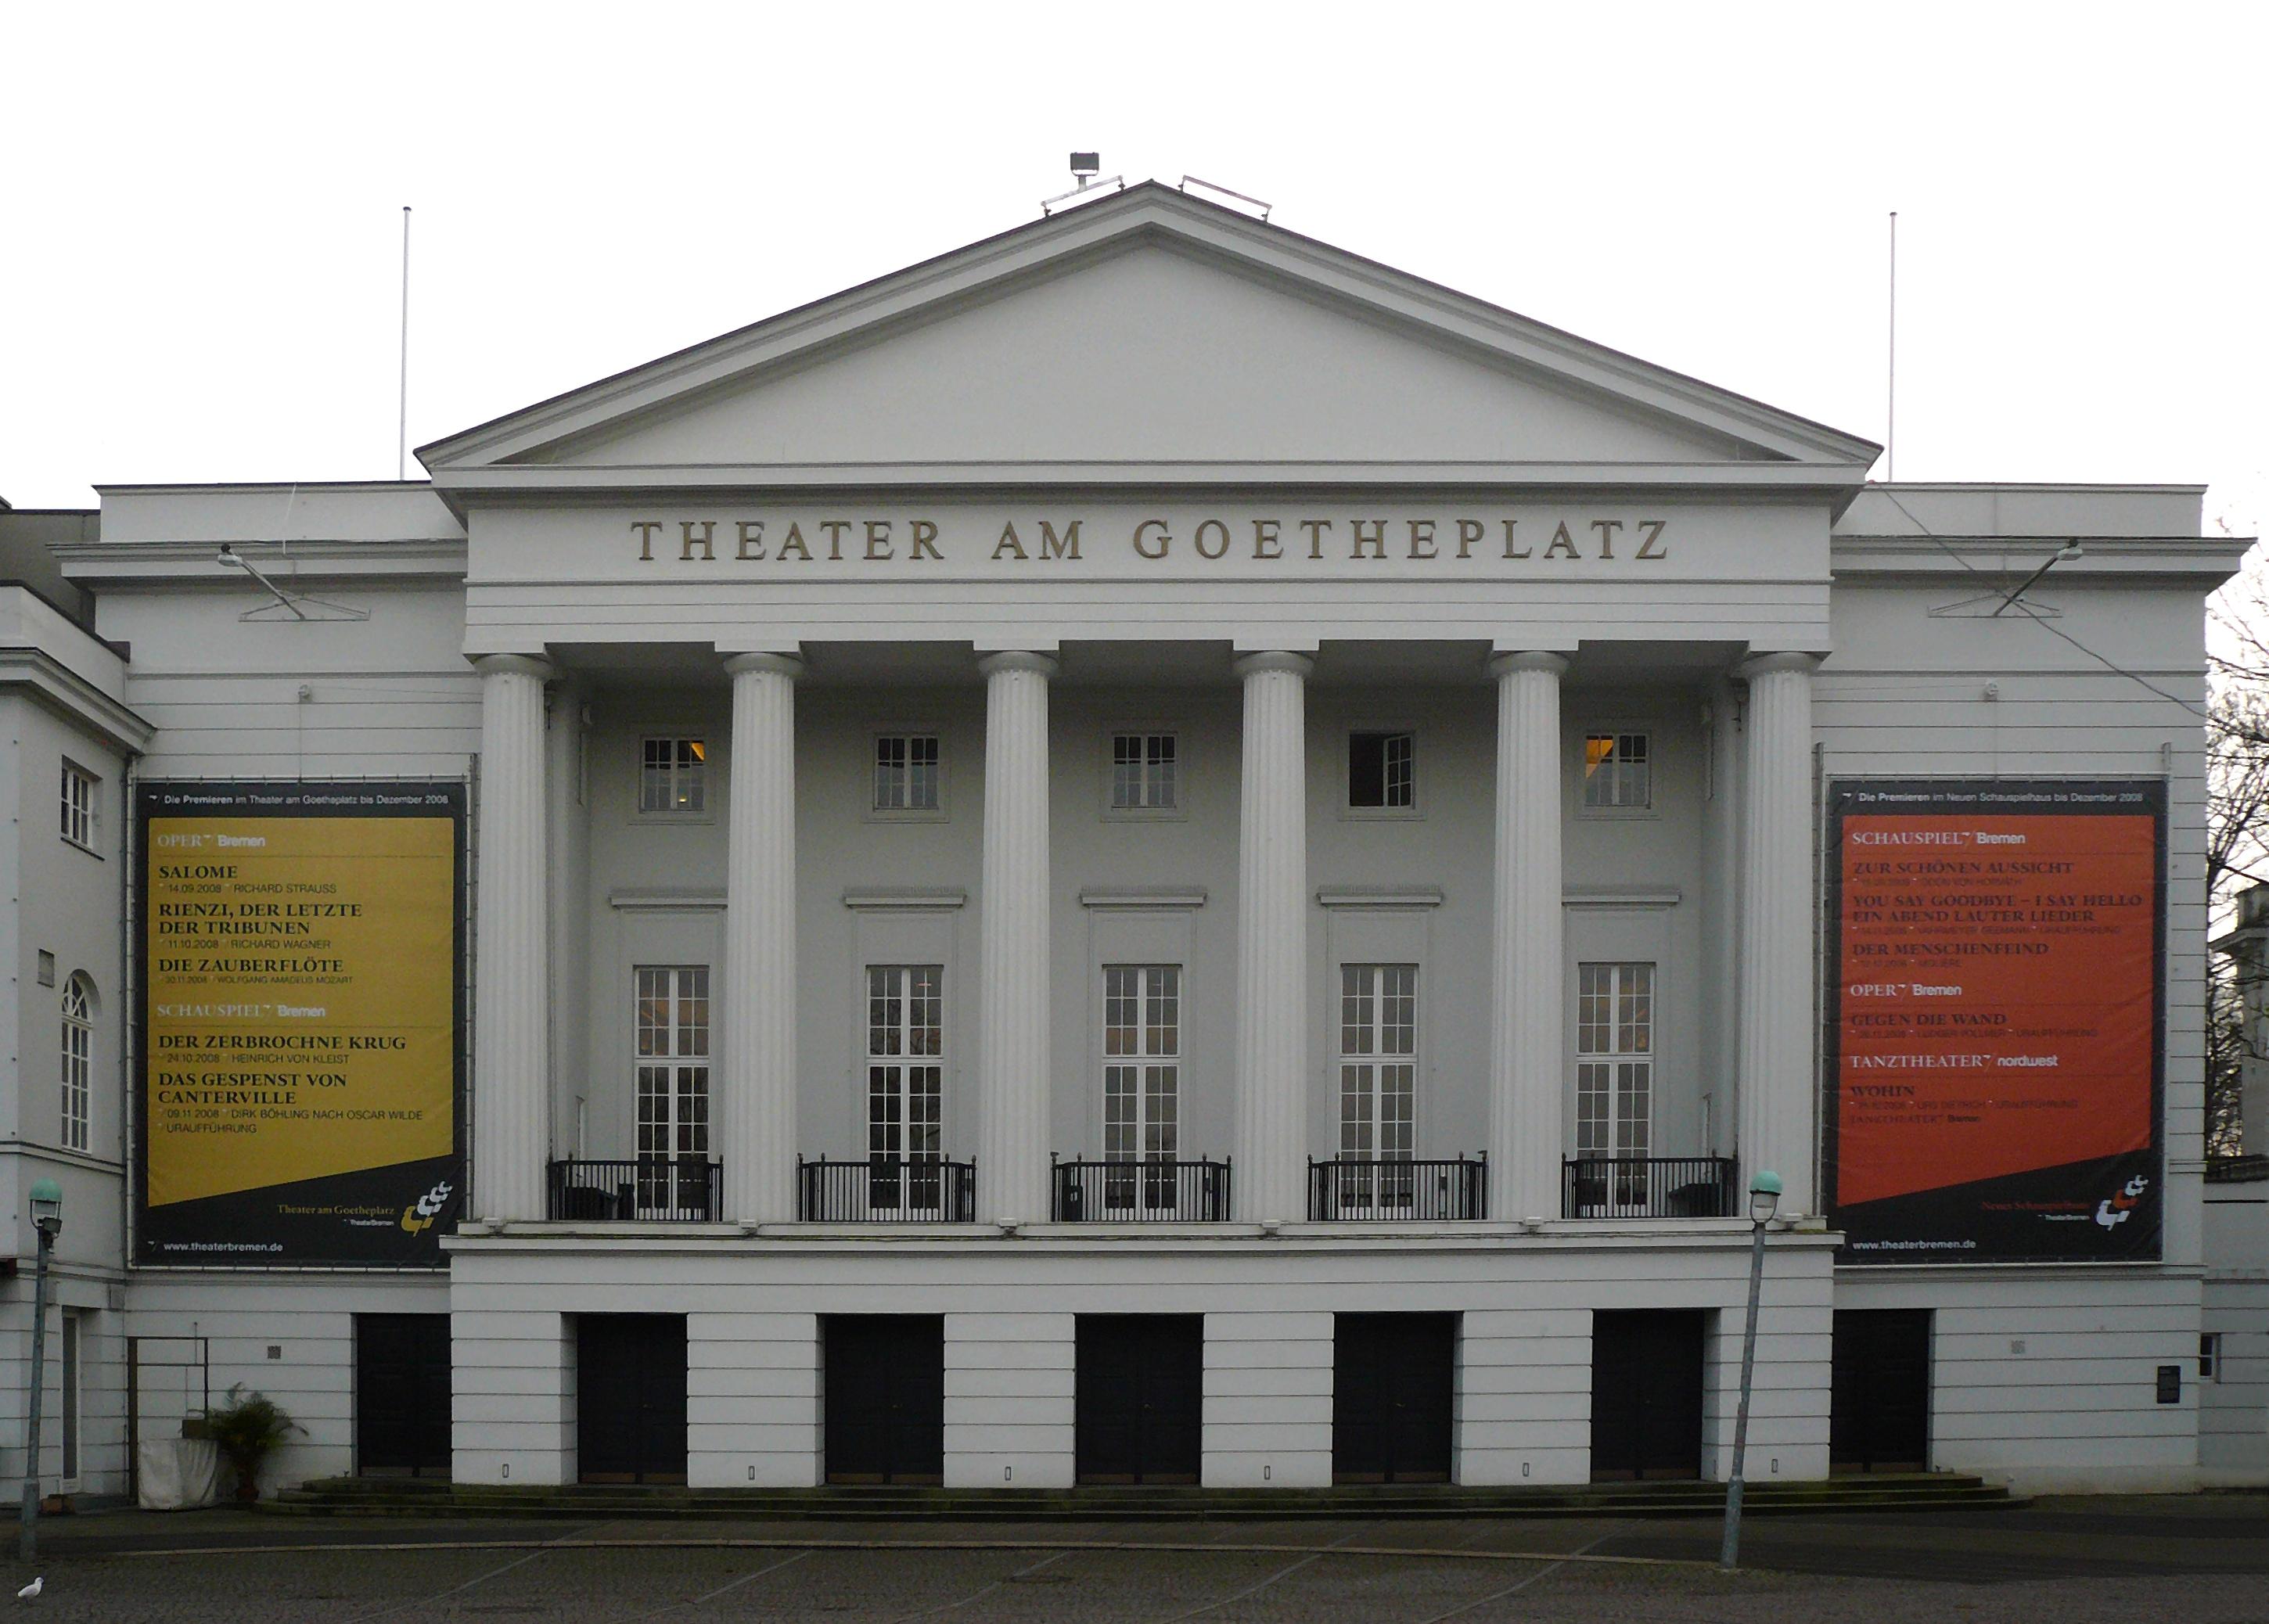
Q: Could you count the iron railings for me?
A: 5